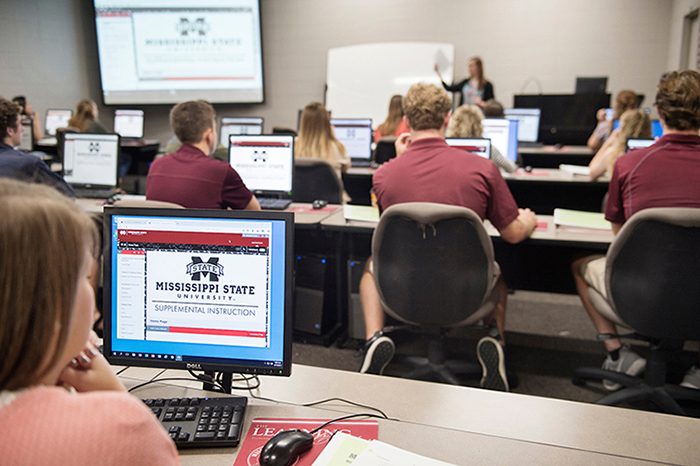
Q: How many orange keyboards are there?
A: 0